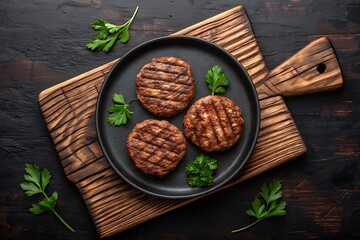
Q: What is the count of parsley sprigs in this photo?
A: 6